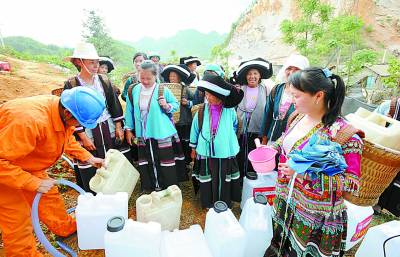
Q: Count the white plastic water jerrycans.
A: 11